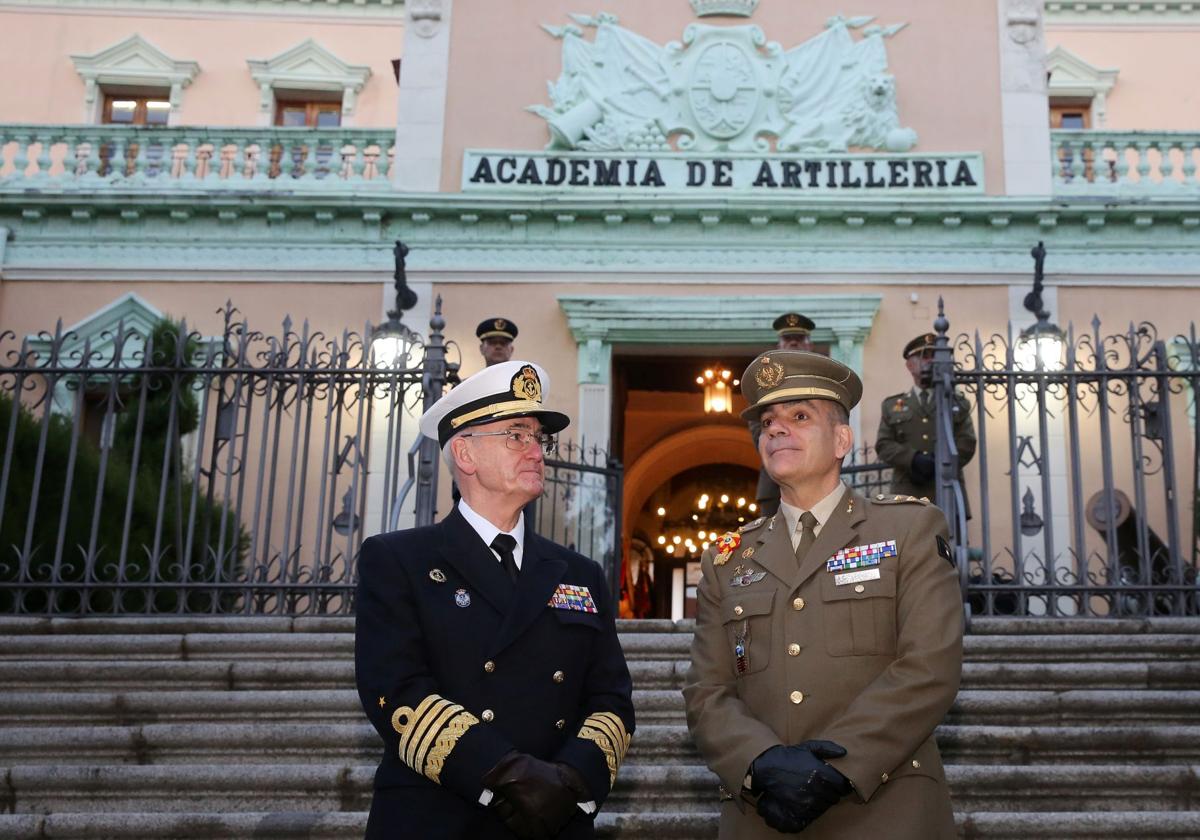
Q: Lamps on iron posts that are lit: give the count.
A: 2